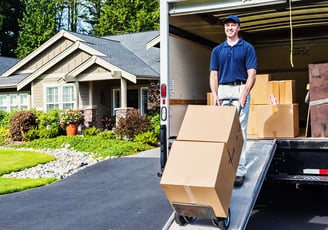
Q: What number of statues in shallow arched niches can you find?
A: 0